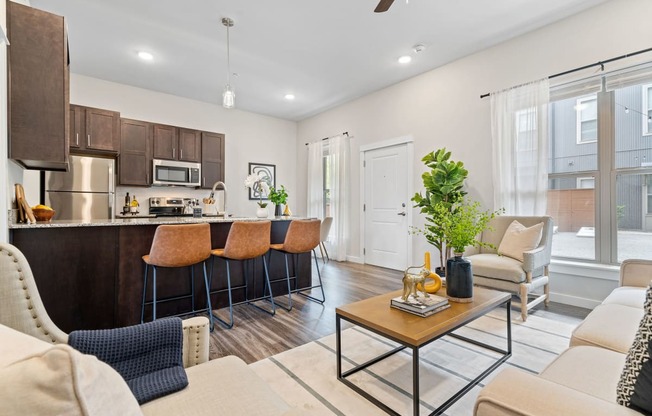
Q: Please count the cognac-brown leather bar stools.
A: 3